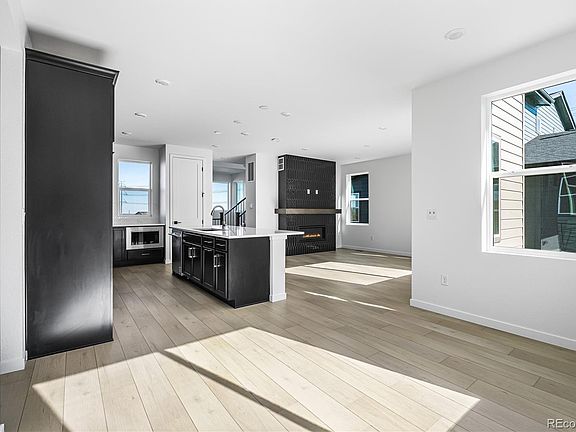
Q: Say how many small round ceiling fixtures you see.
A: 15